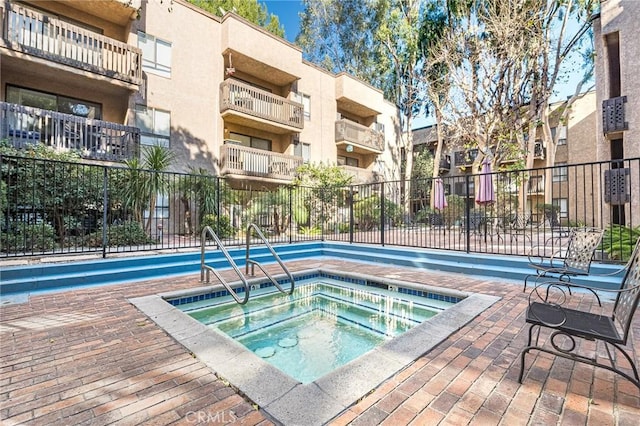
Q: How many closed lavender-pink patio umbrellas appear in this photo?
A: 2